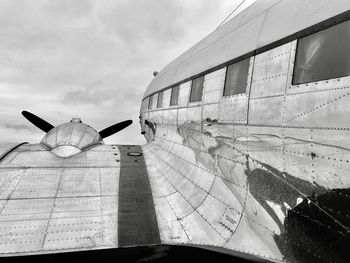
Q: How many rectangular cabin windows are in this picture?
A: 6